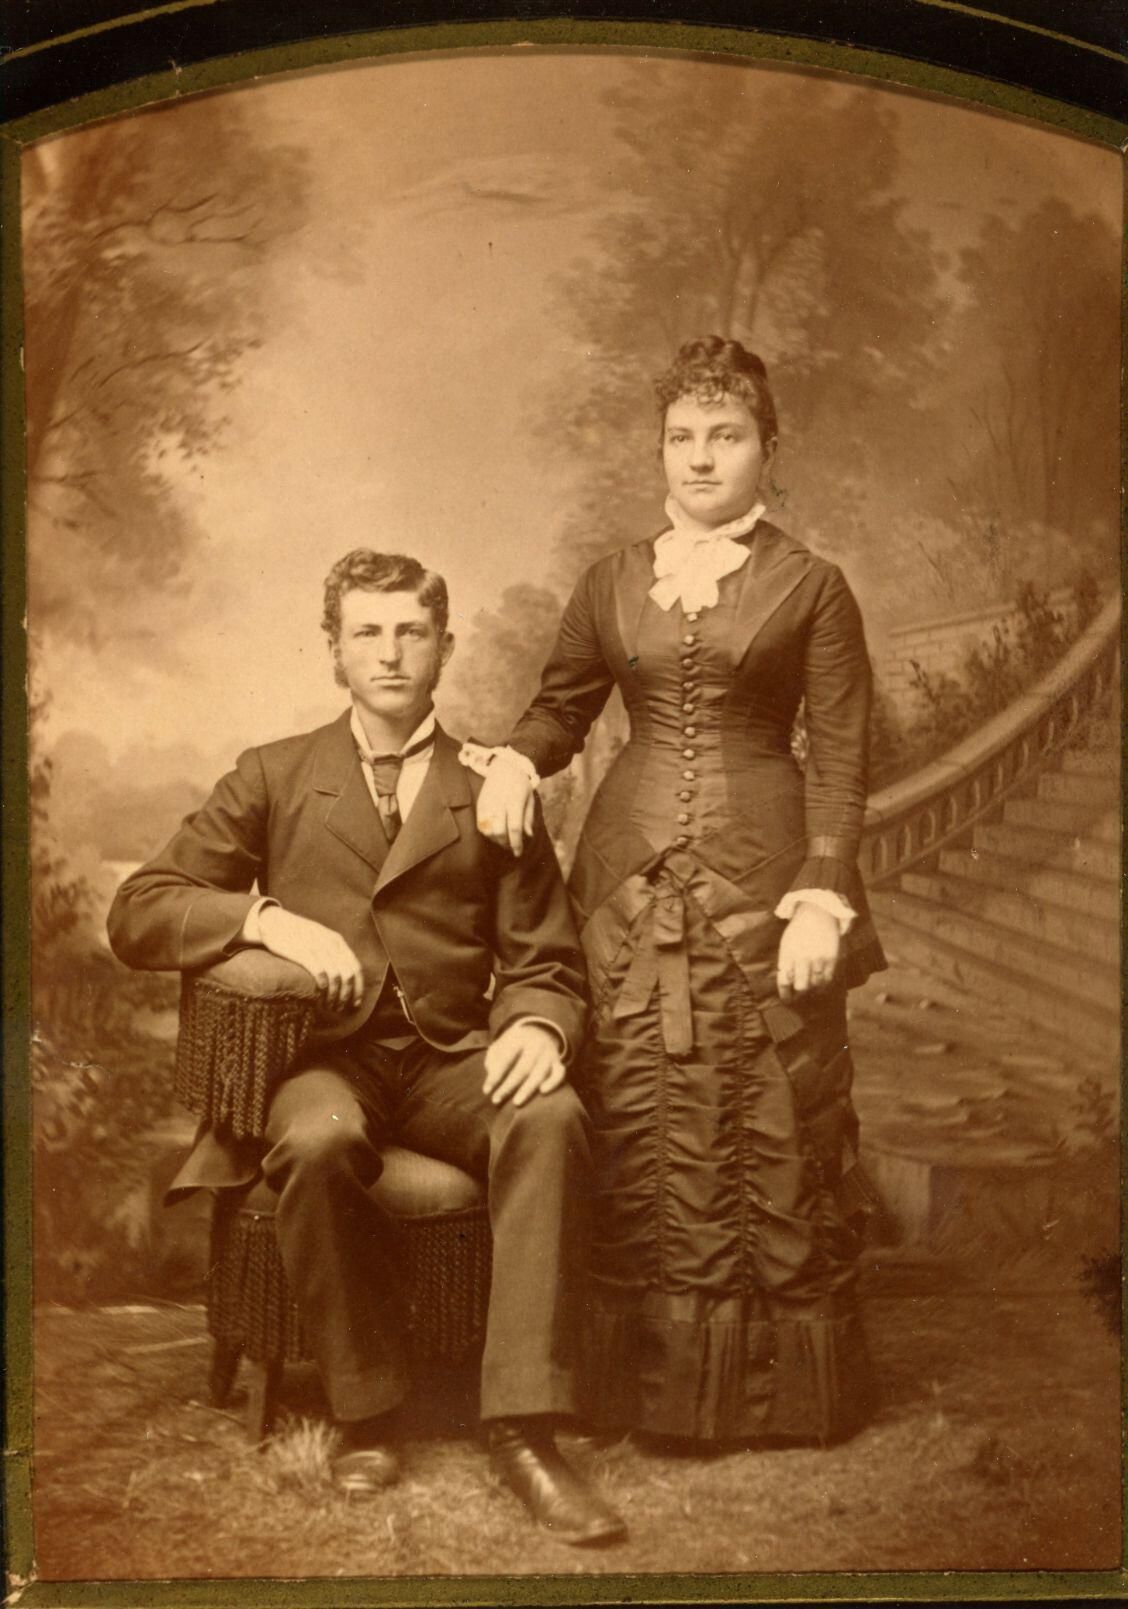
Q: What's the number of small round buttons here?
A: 11